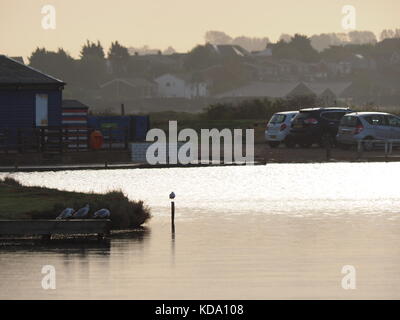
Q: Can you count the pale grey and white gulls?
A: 4